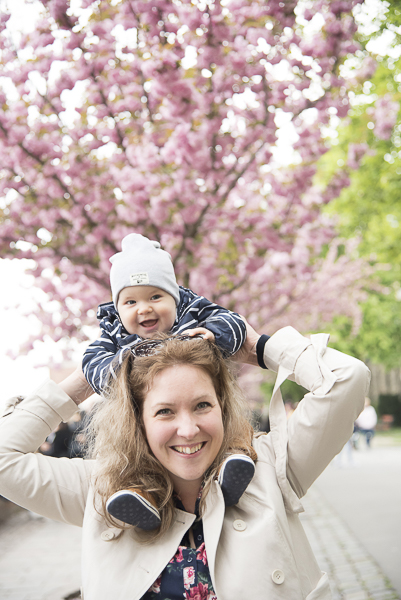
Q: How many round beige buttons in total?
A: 3